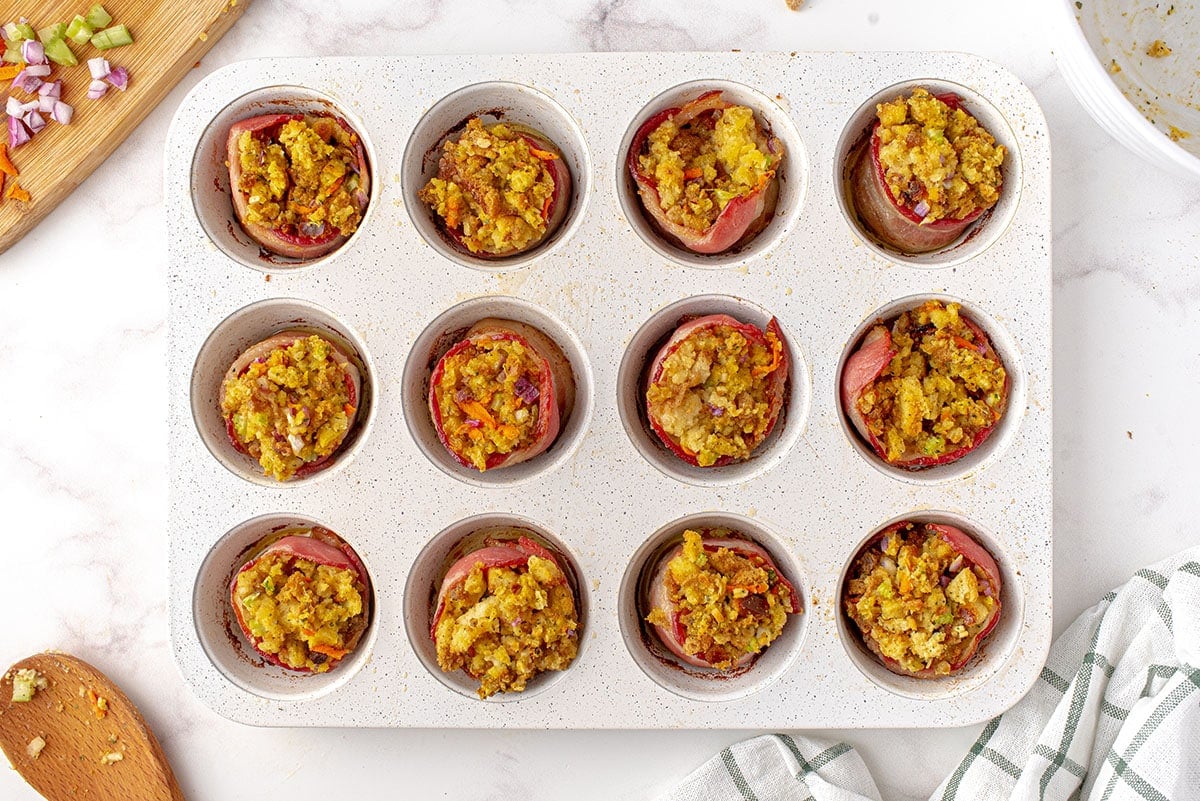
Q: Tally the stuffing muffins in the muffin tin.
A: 12